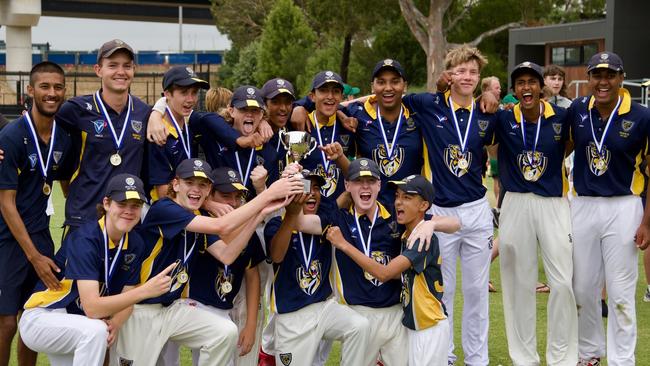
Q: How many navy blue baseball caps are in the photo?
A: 14